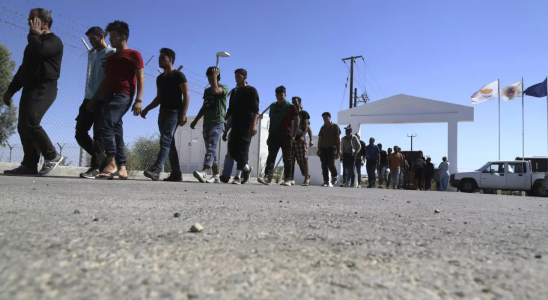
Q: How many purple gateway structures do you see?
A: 0